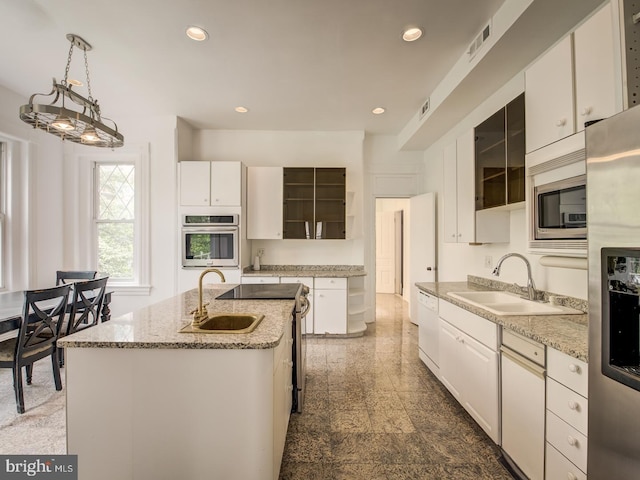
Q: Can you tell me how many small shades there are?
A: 2